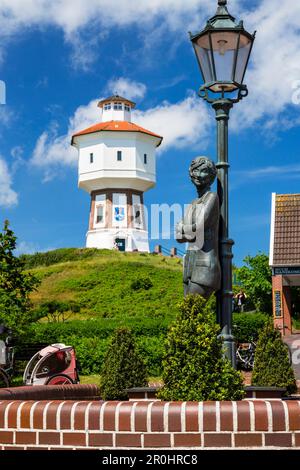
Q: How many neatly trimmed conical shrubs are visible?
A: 3